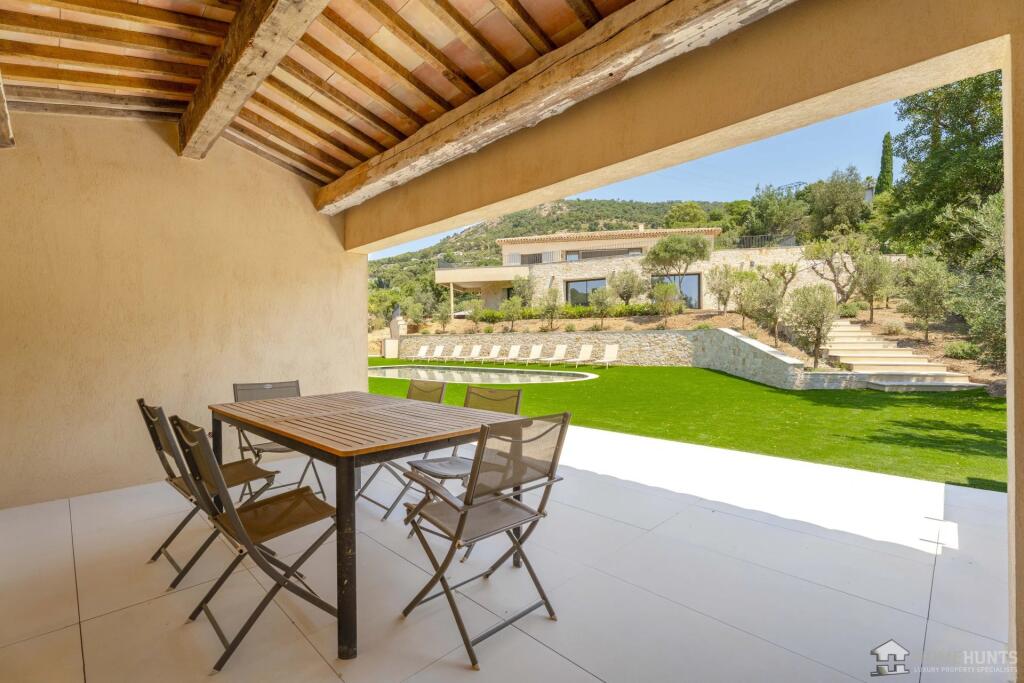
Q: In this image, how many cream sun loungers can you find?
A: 10